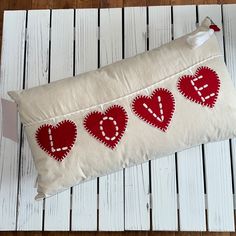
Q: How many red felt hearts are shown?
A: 4